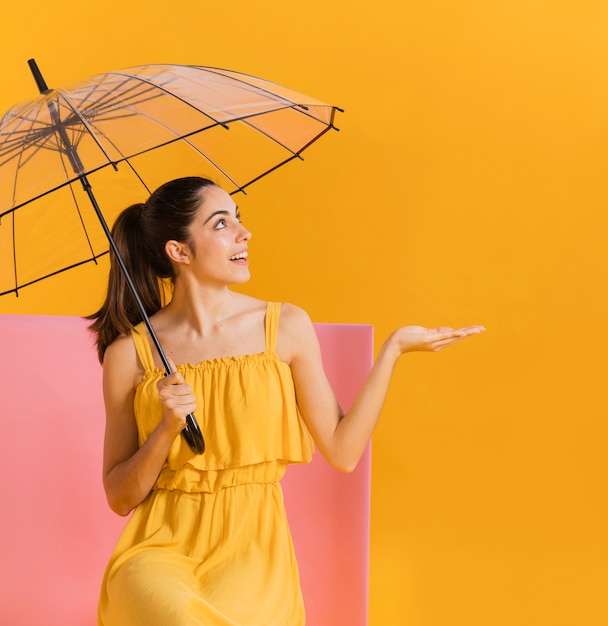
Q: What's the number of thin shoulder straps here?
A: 2